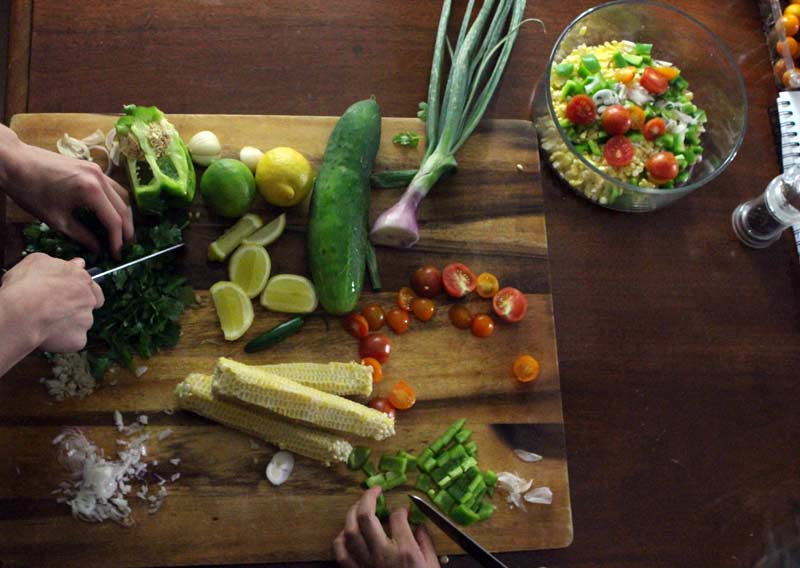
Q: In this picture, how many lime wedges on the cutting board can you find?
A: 5